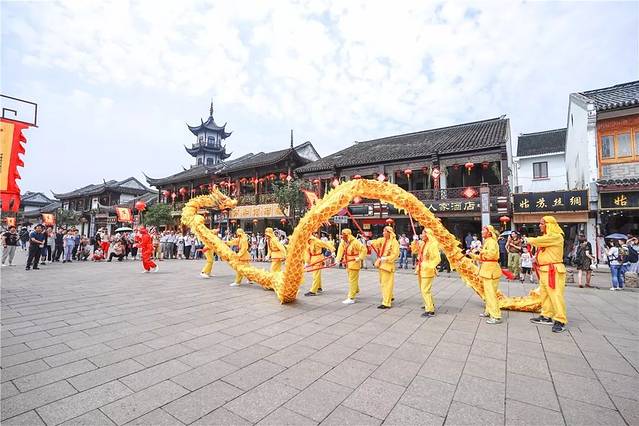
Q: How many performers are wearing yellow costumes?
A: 9